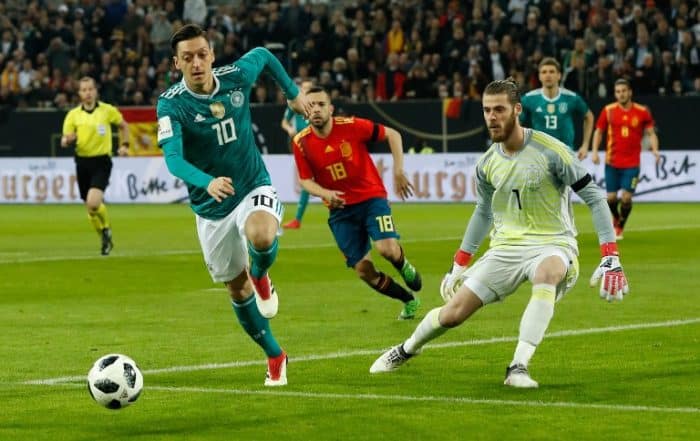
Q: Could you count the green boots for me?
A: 2